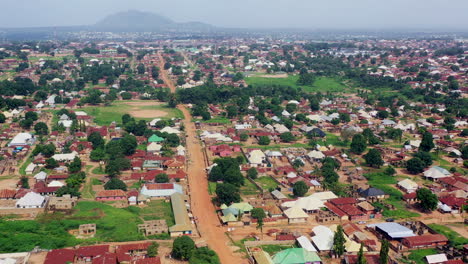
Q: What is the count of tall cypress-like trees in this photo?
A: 3